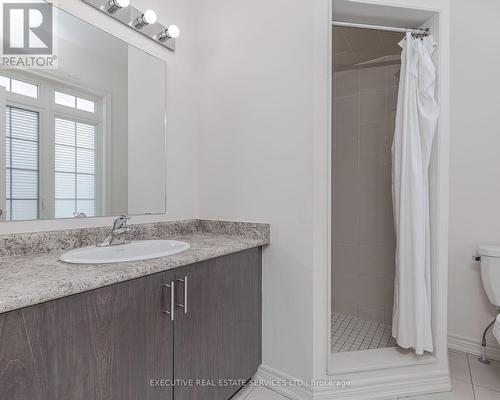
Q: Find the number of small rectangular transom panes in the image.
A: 4